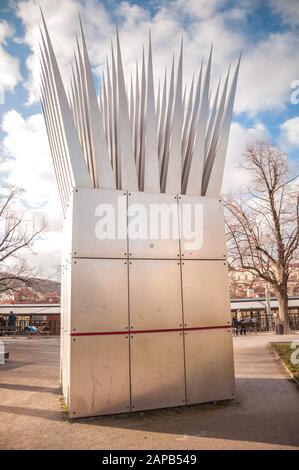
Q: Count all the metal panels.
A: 9